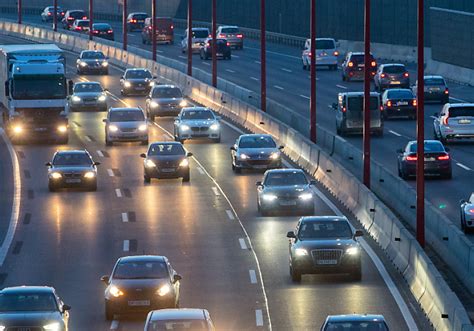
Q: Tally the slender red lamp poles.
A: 11